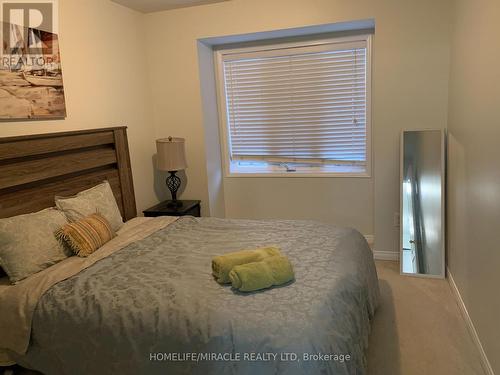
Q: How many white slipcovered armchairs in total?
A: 0